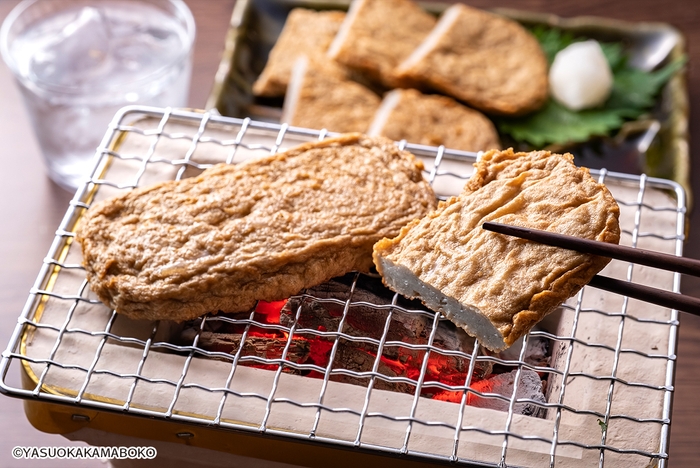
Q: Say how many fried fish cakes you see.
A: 7